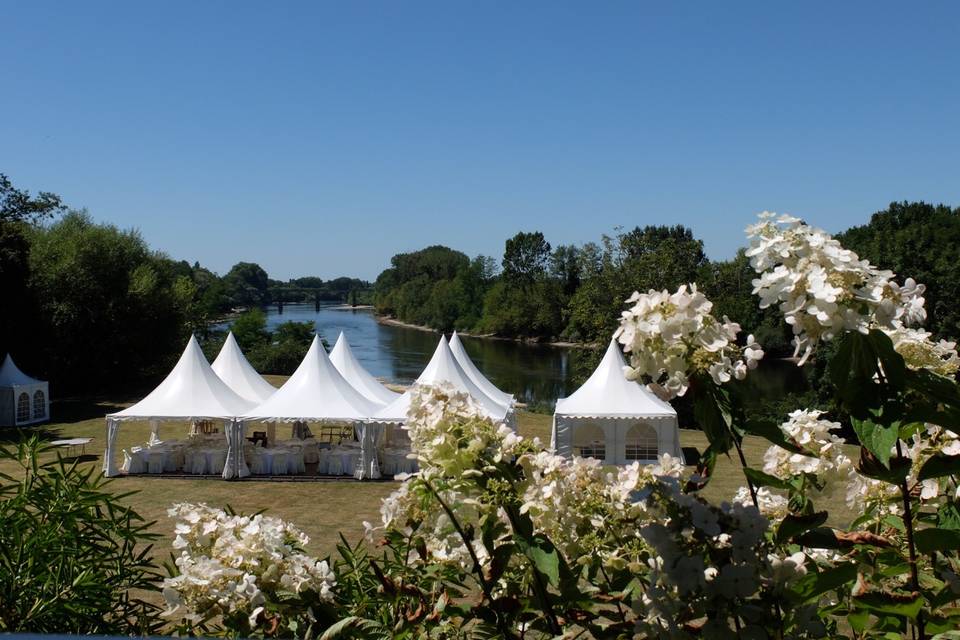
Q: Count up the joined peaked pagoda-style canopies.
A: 6